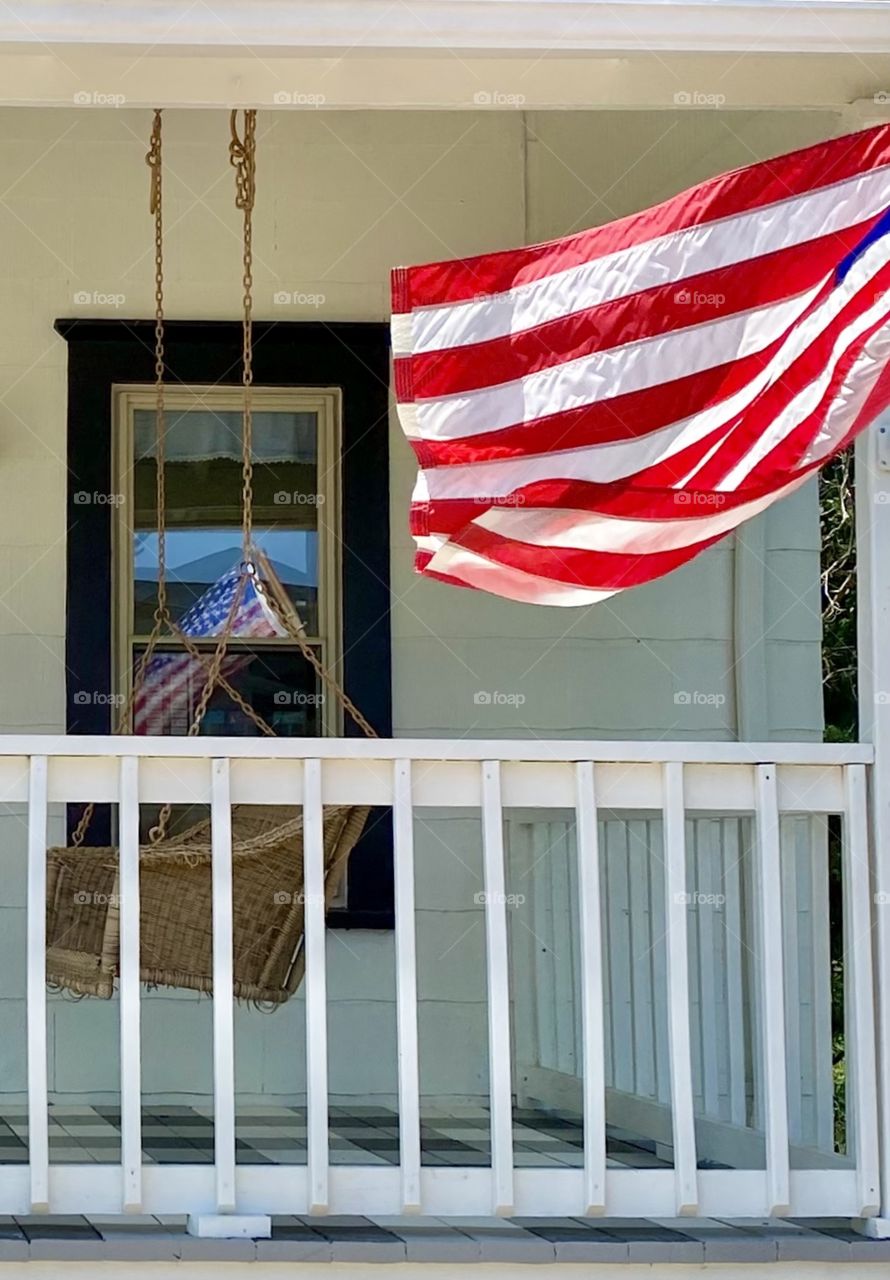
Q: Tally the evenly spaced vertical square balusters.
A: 10